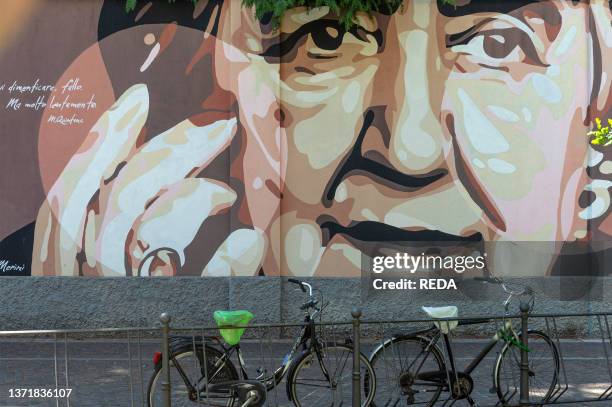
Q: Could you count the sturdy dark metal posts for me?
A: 3